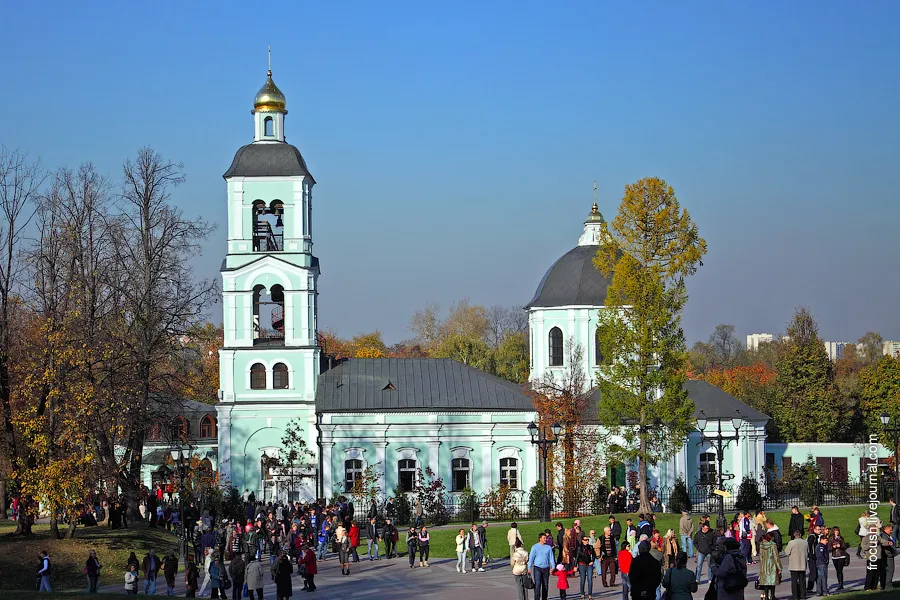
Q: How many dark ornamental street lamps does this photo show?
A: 4